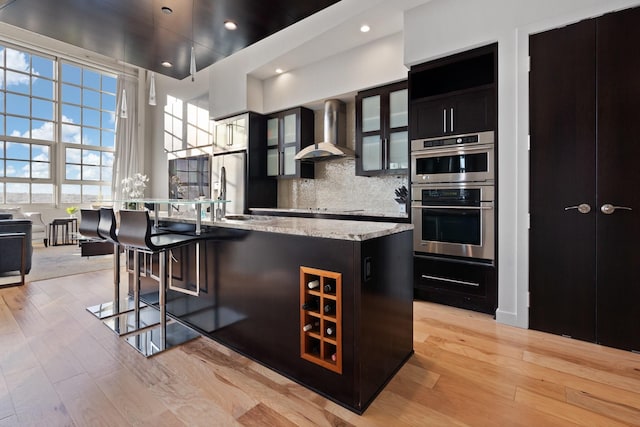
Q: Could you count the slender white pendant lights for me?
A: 3